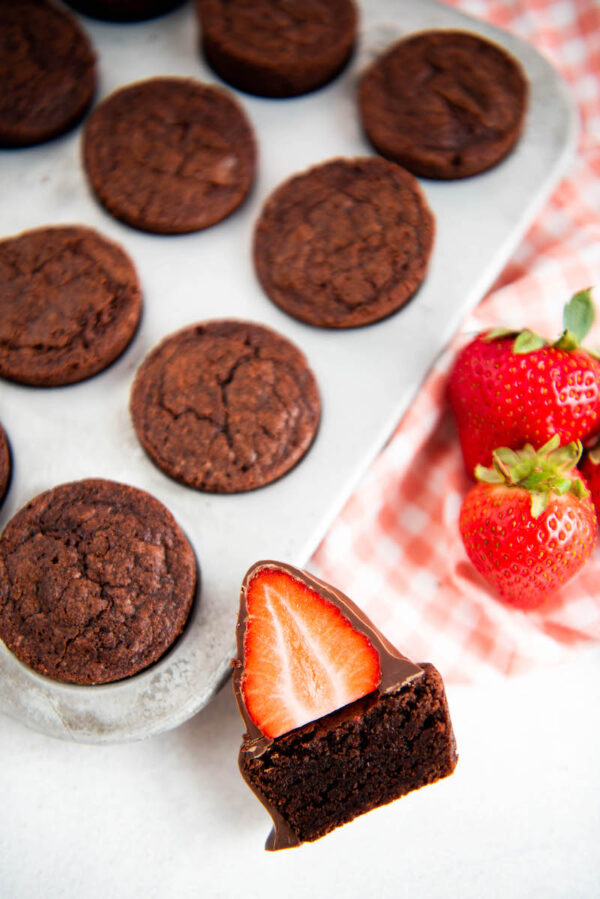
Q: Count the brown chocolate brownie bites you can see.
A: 11